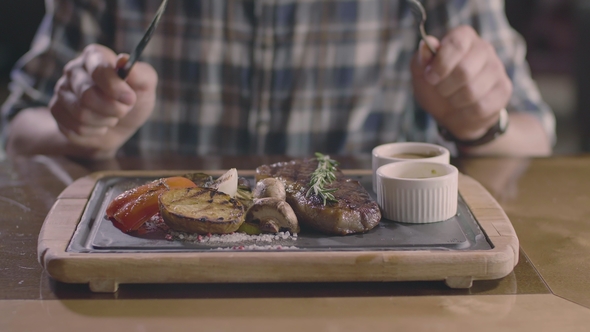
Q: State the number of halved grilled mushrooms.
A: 2